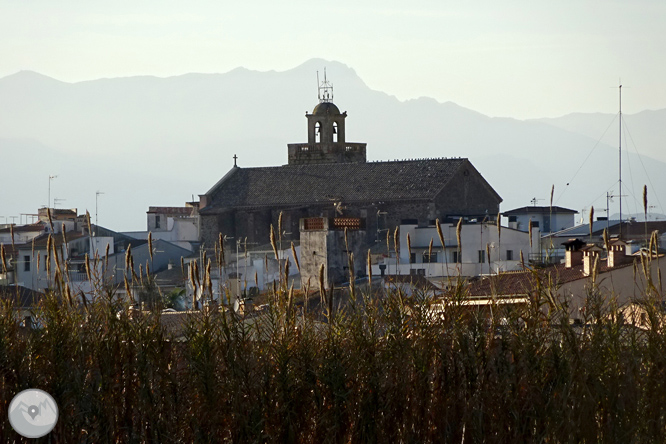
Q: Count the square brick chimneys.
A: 3